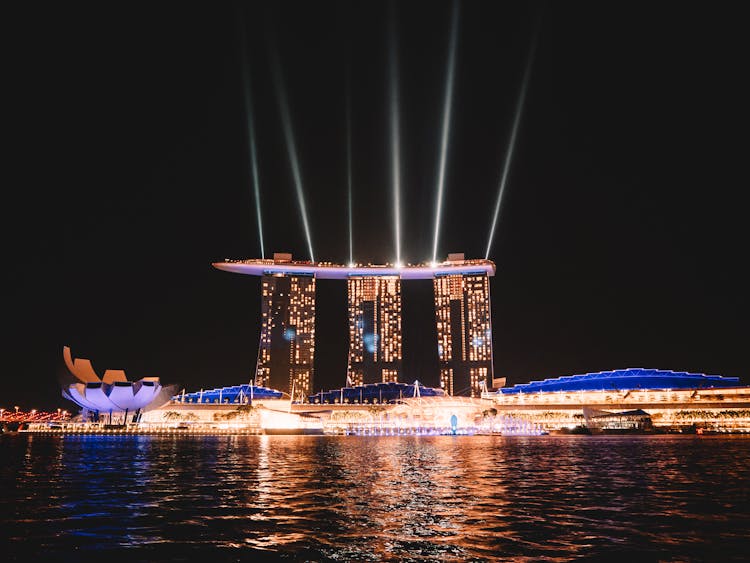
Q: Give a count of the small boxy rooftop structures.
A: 2